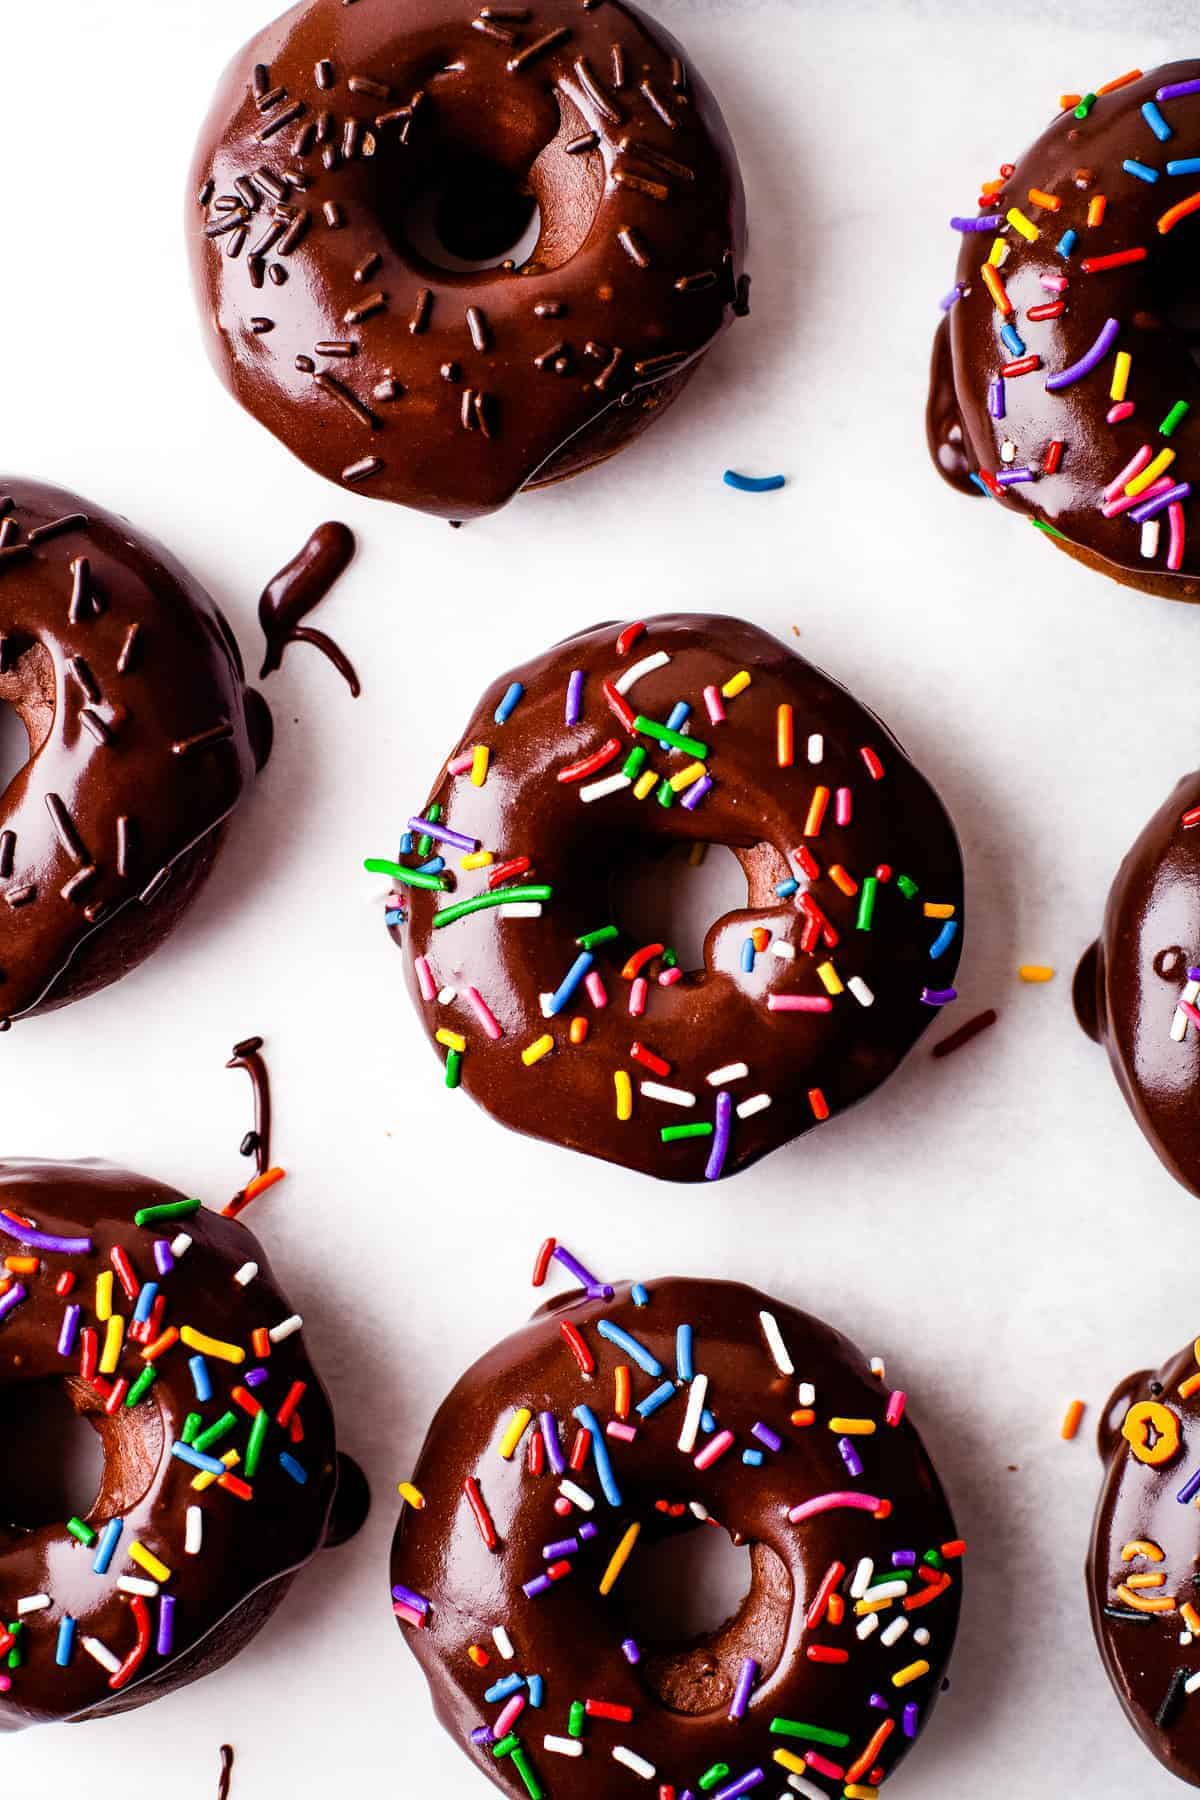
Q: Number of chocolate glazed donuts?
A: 8